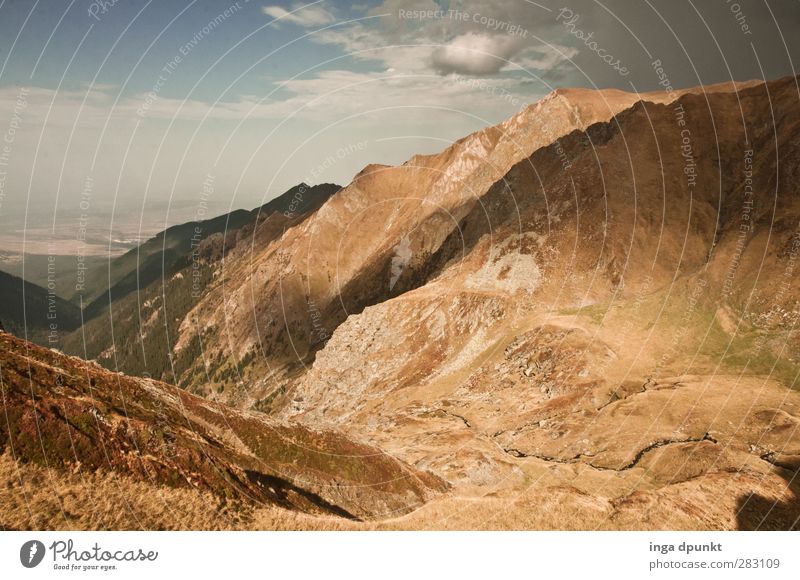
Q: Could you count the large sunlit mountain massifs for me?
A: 2